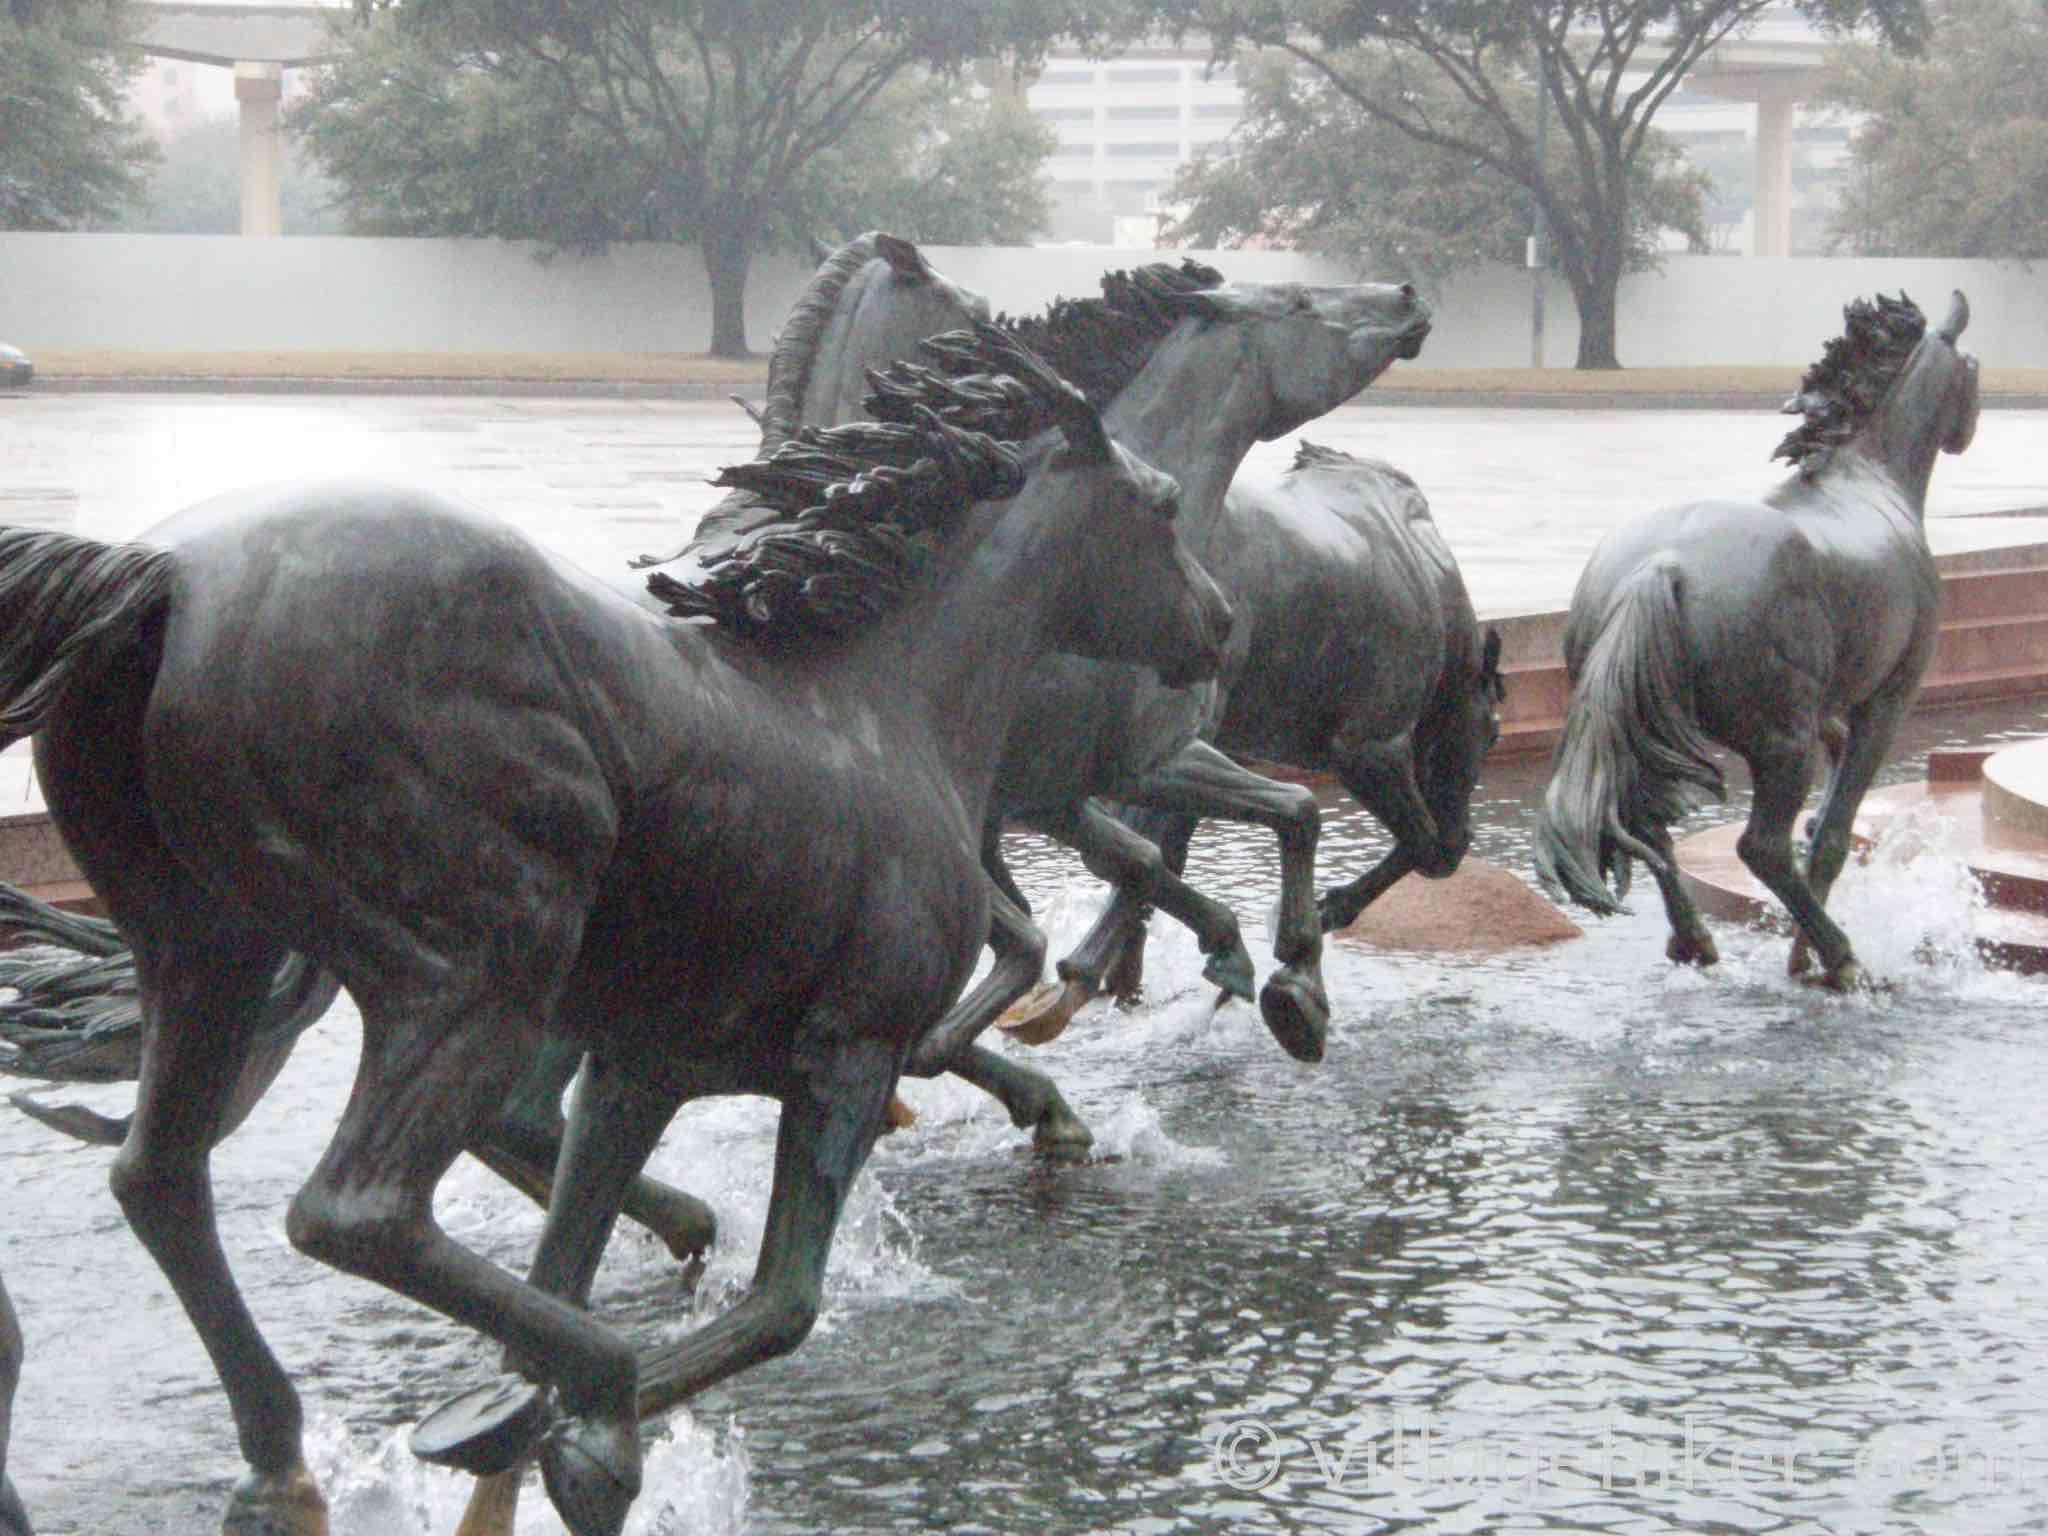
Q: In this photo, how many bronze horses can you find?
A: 5